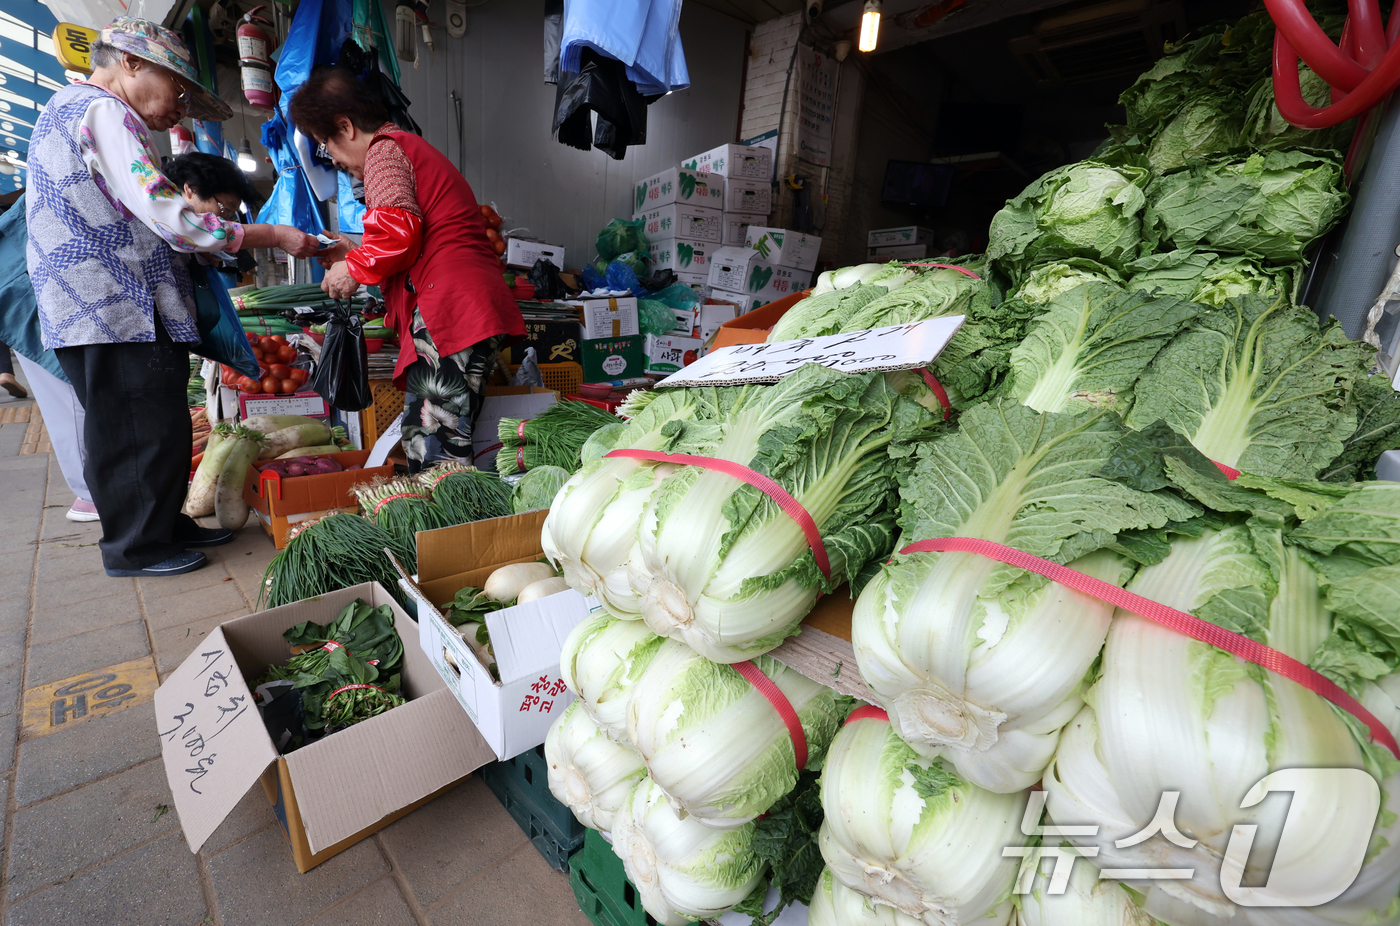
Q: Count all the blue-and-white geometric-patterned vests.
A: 1